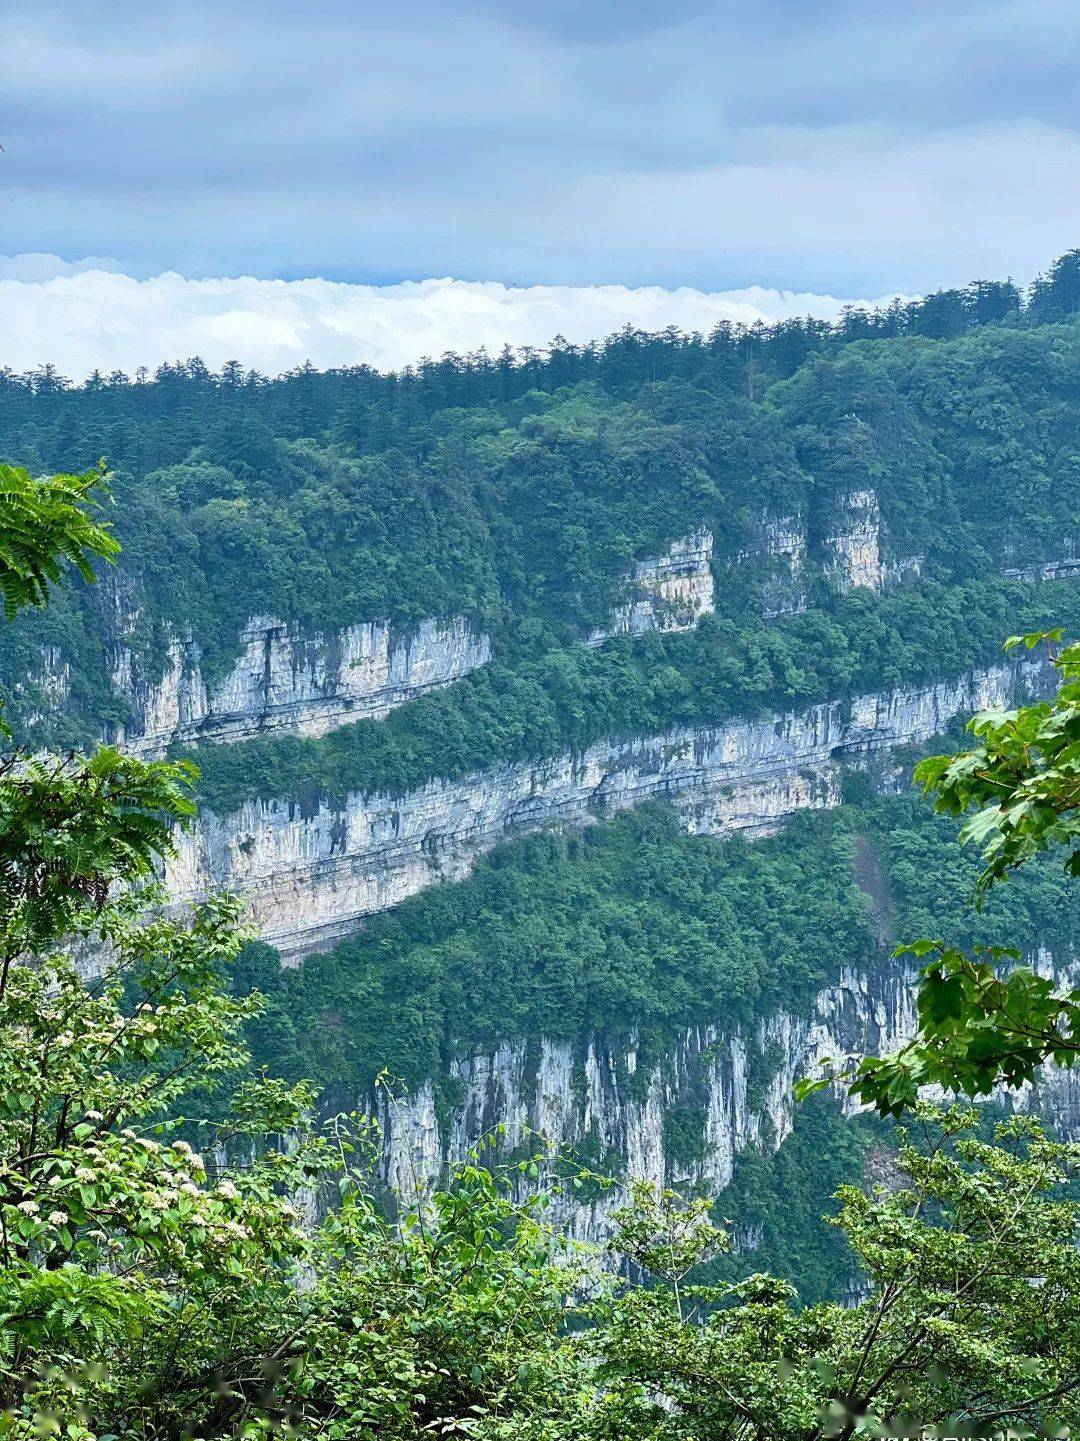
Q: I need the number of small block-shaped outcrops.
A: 3